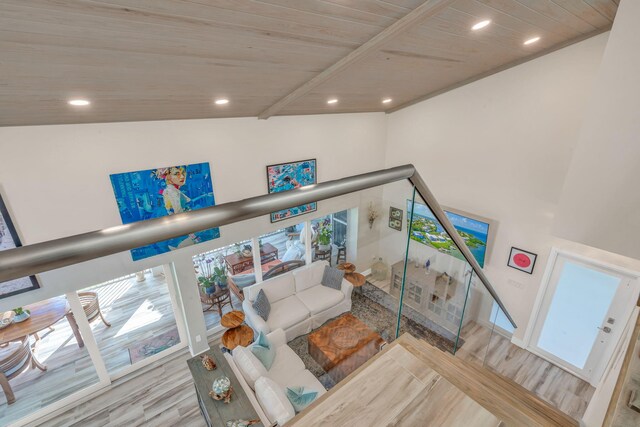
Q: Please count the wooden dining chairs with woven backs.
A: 2